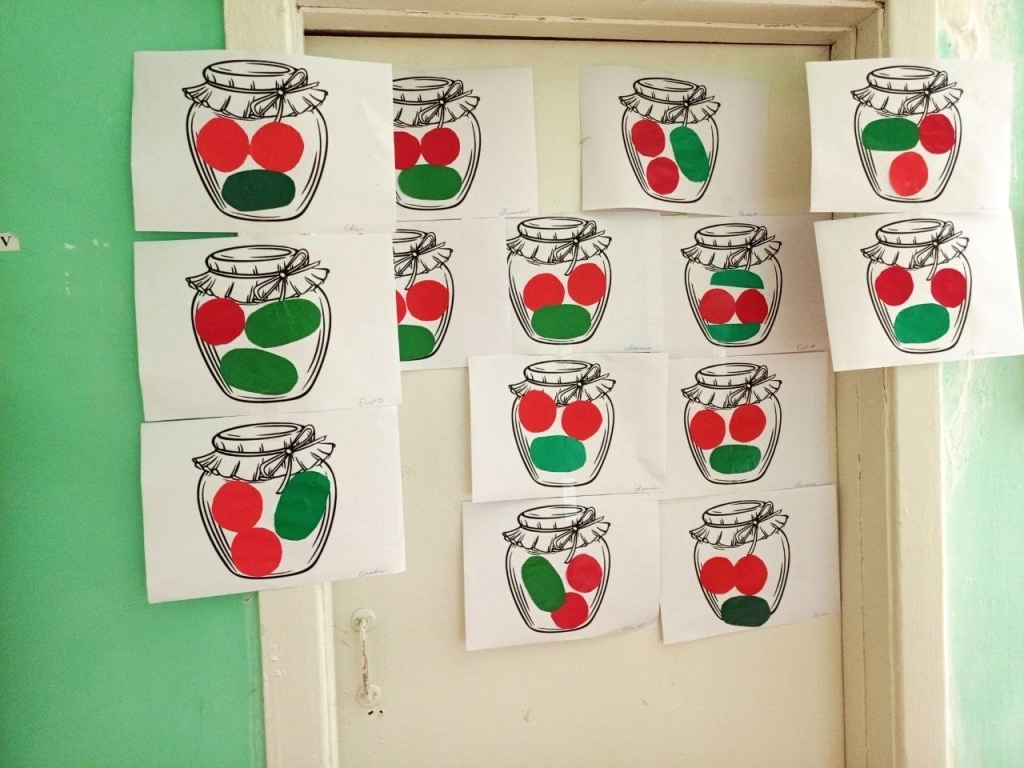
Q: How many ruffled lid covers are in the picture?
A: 14